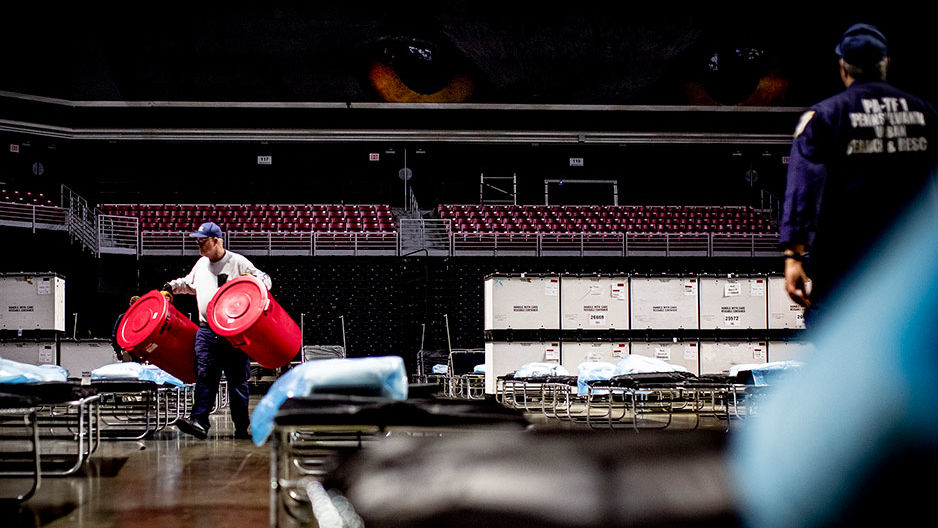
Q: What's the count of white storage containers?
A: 13